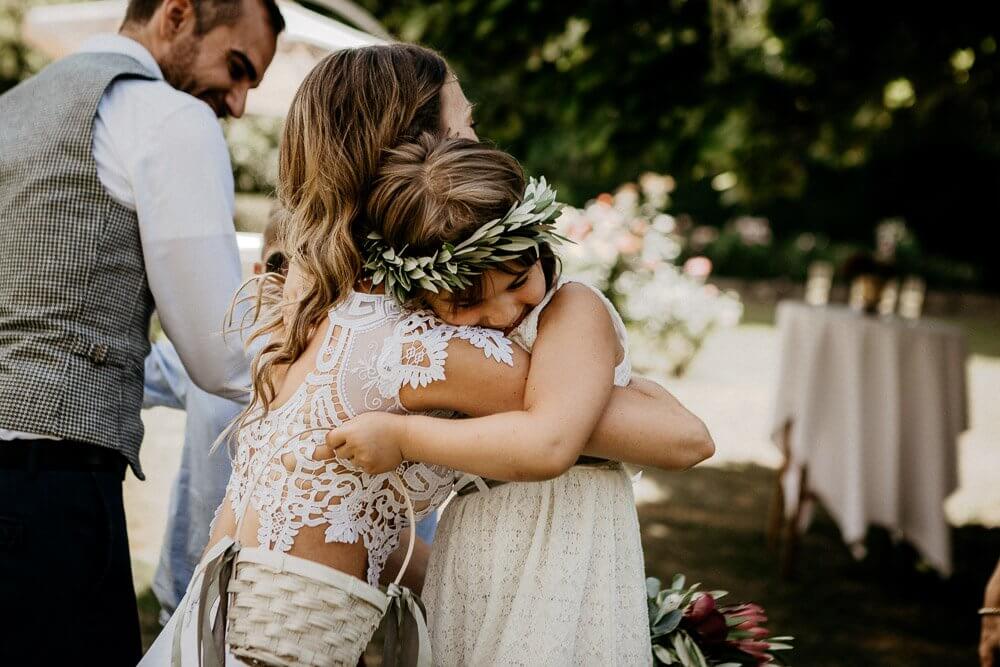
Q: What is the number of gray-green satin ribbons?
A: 2